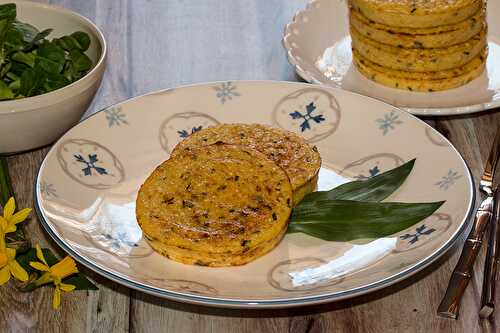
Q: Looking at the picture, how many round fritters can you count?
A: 6